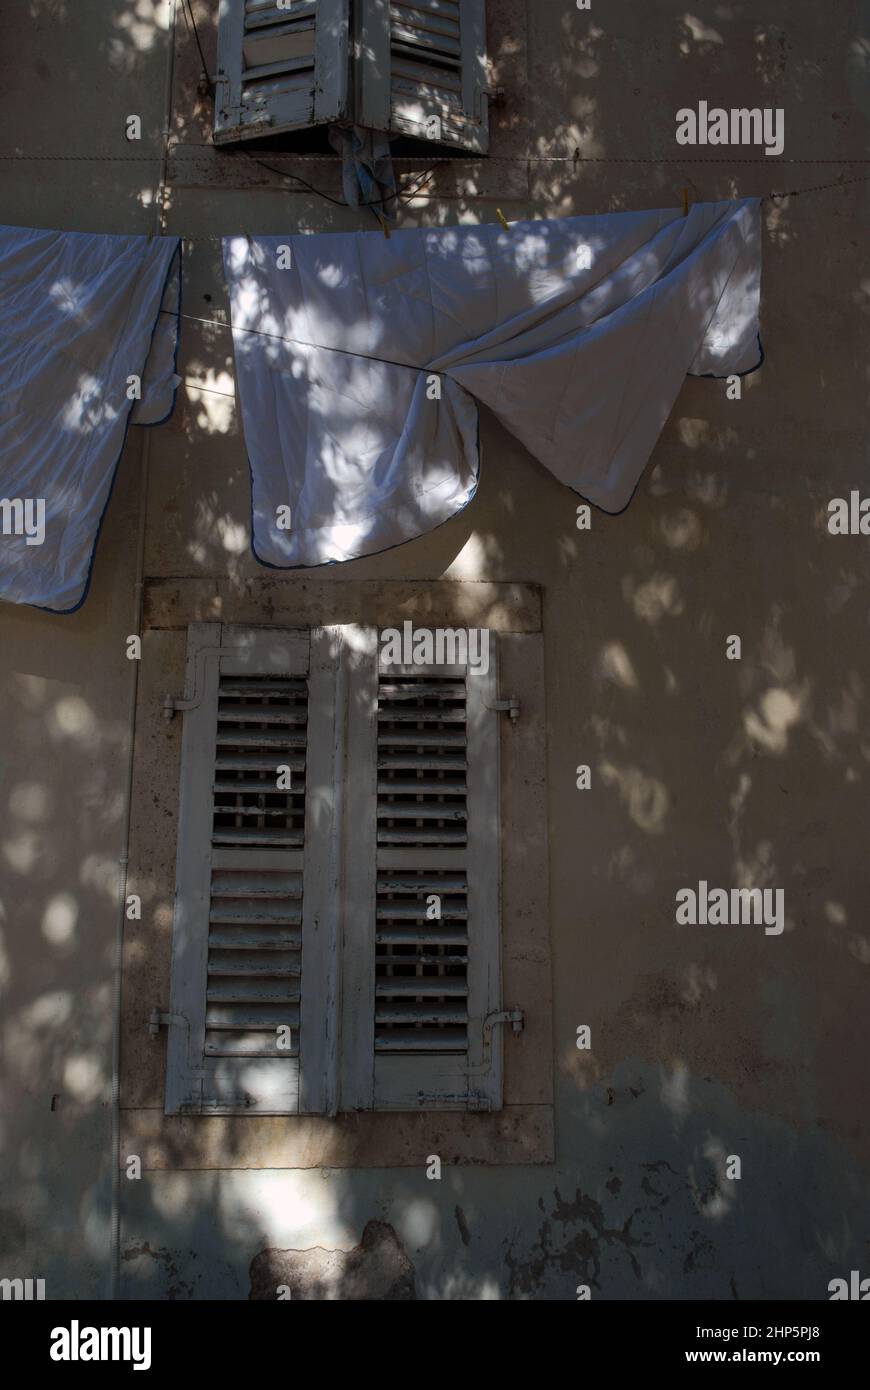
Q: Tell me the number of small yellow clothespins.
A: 3